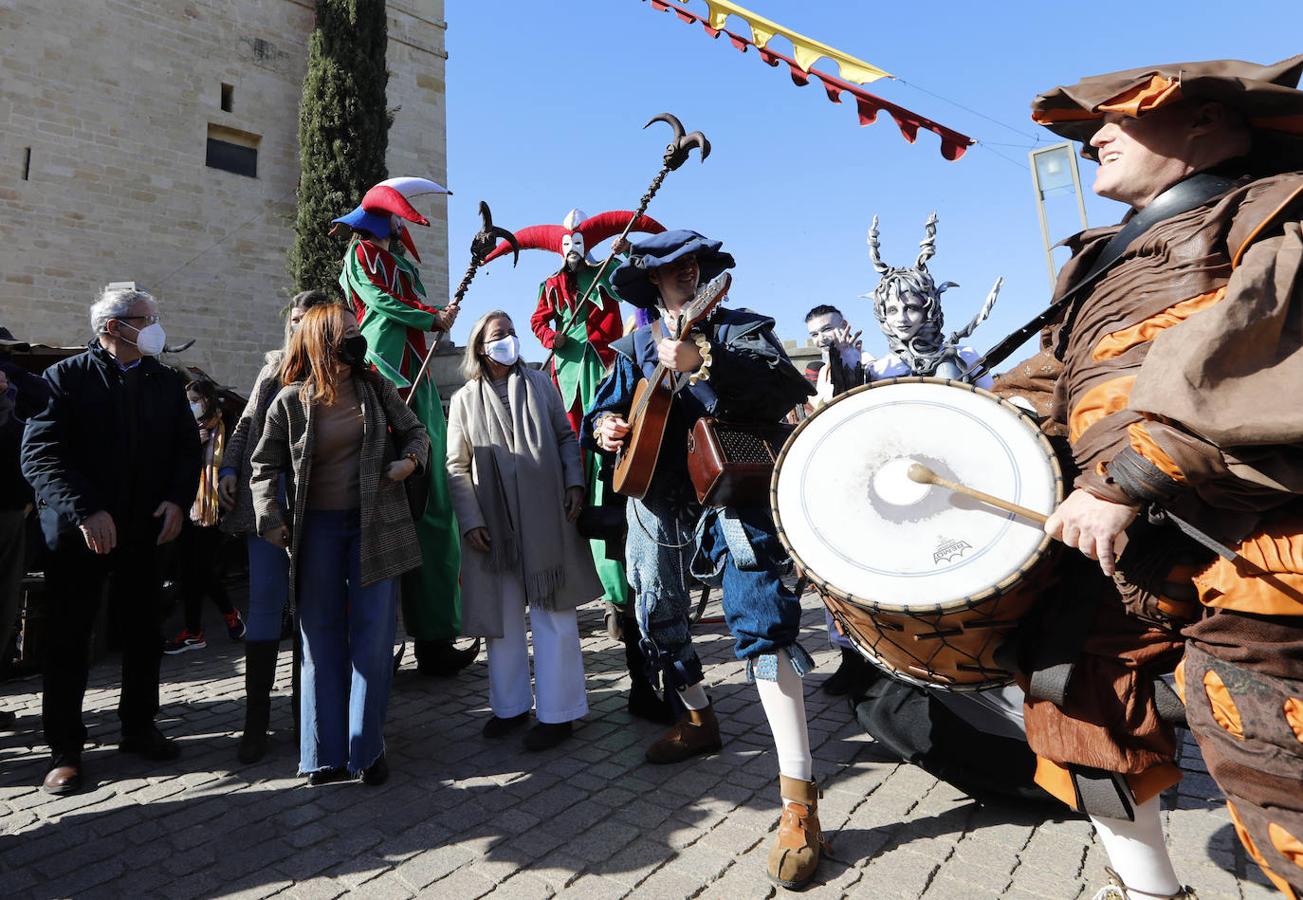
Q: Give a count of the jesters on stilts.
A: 2